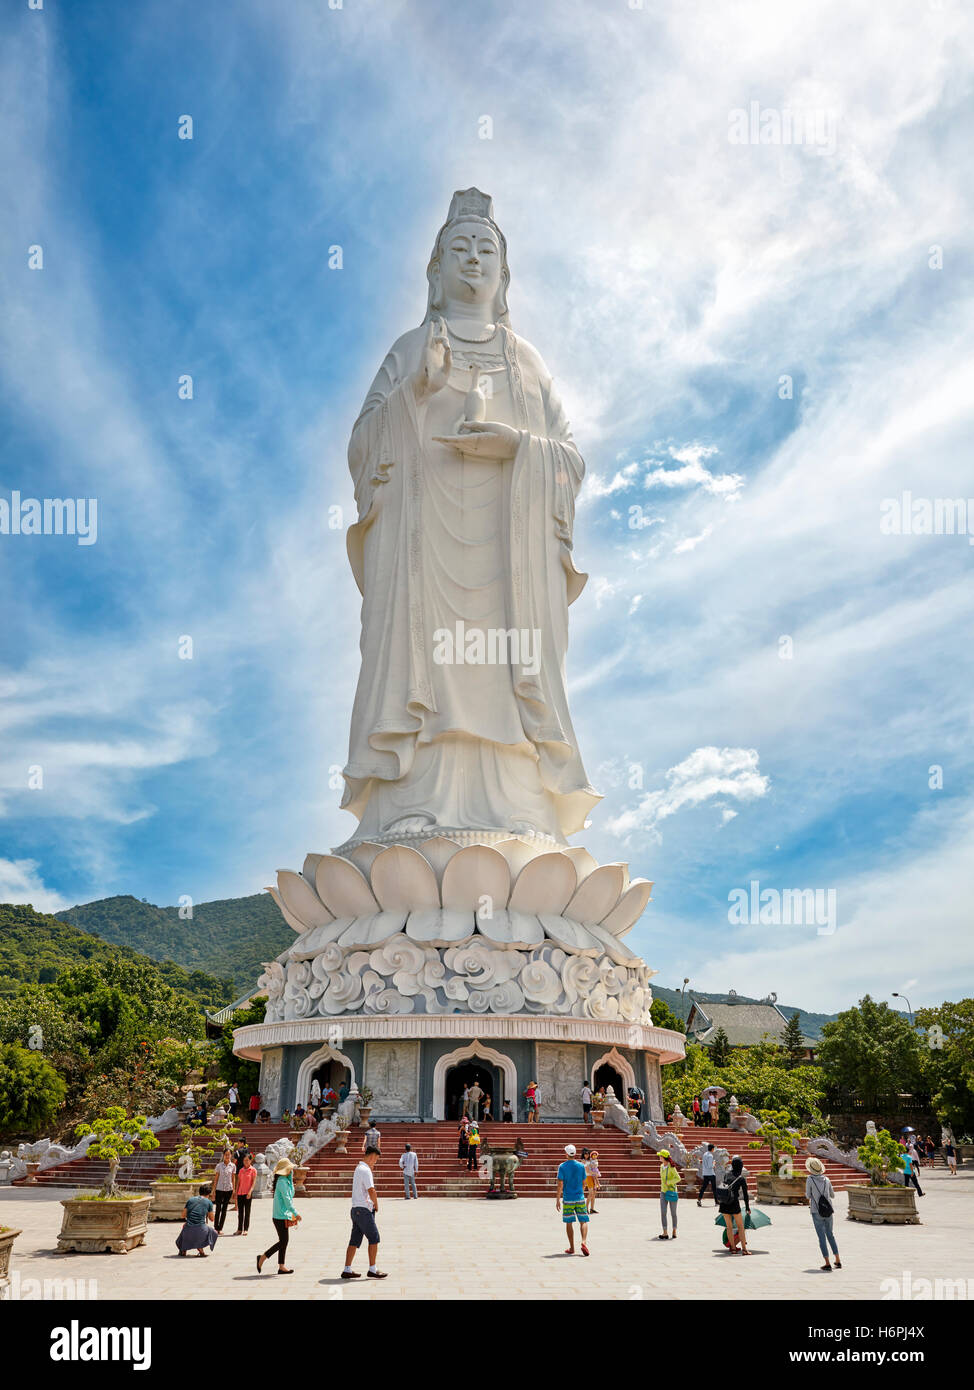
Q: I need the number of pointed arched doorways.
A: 3